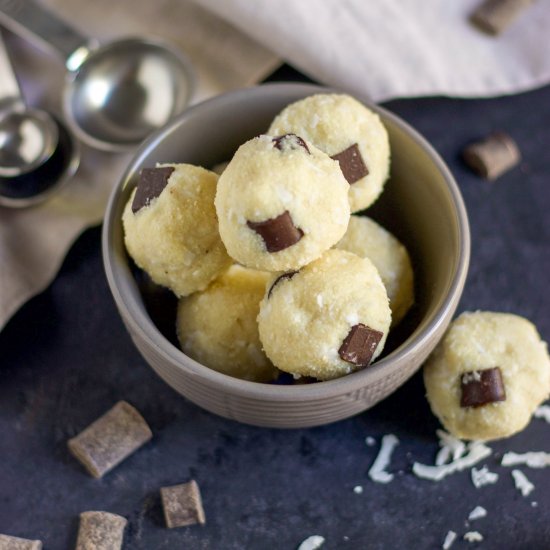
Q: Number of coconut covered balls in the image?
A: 7